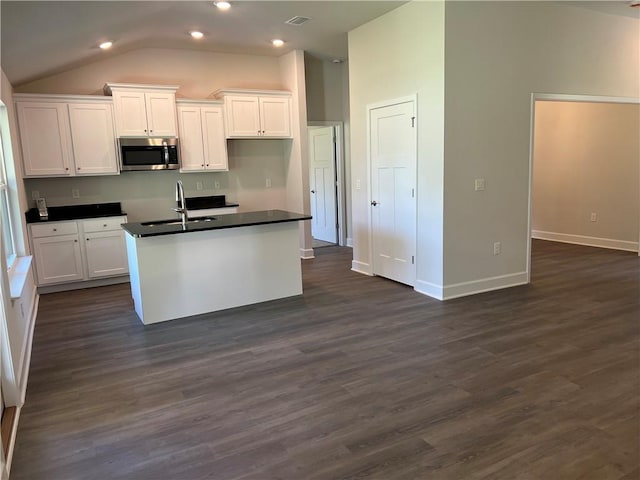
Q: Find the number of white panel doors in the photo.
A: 2